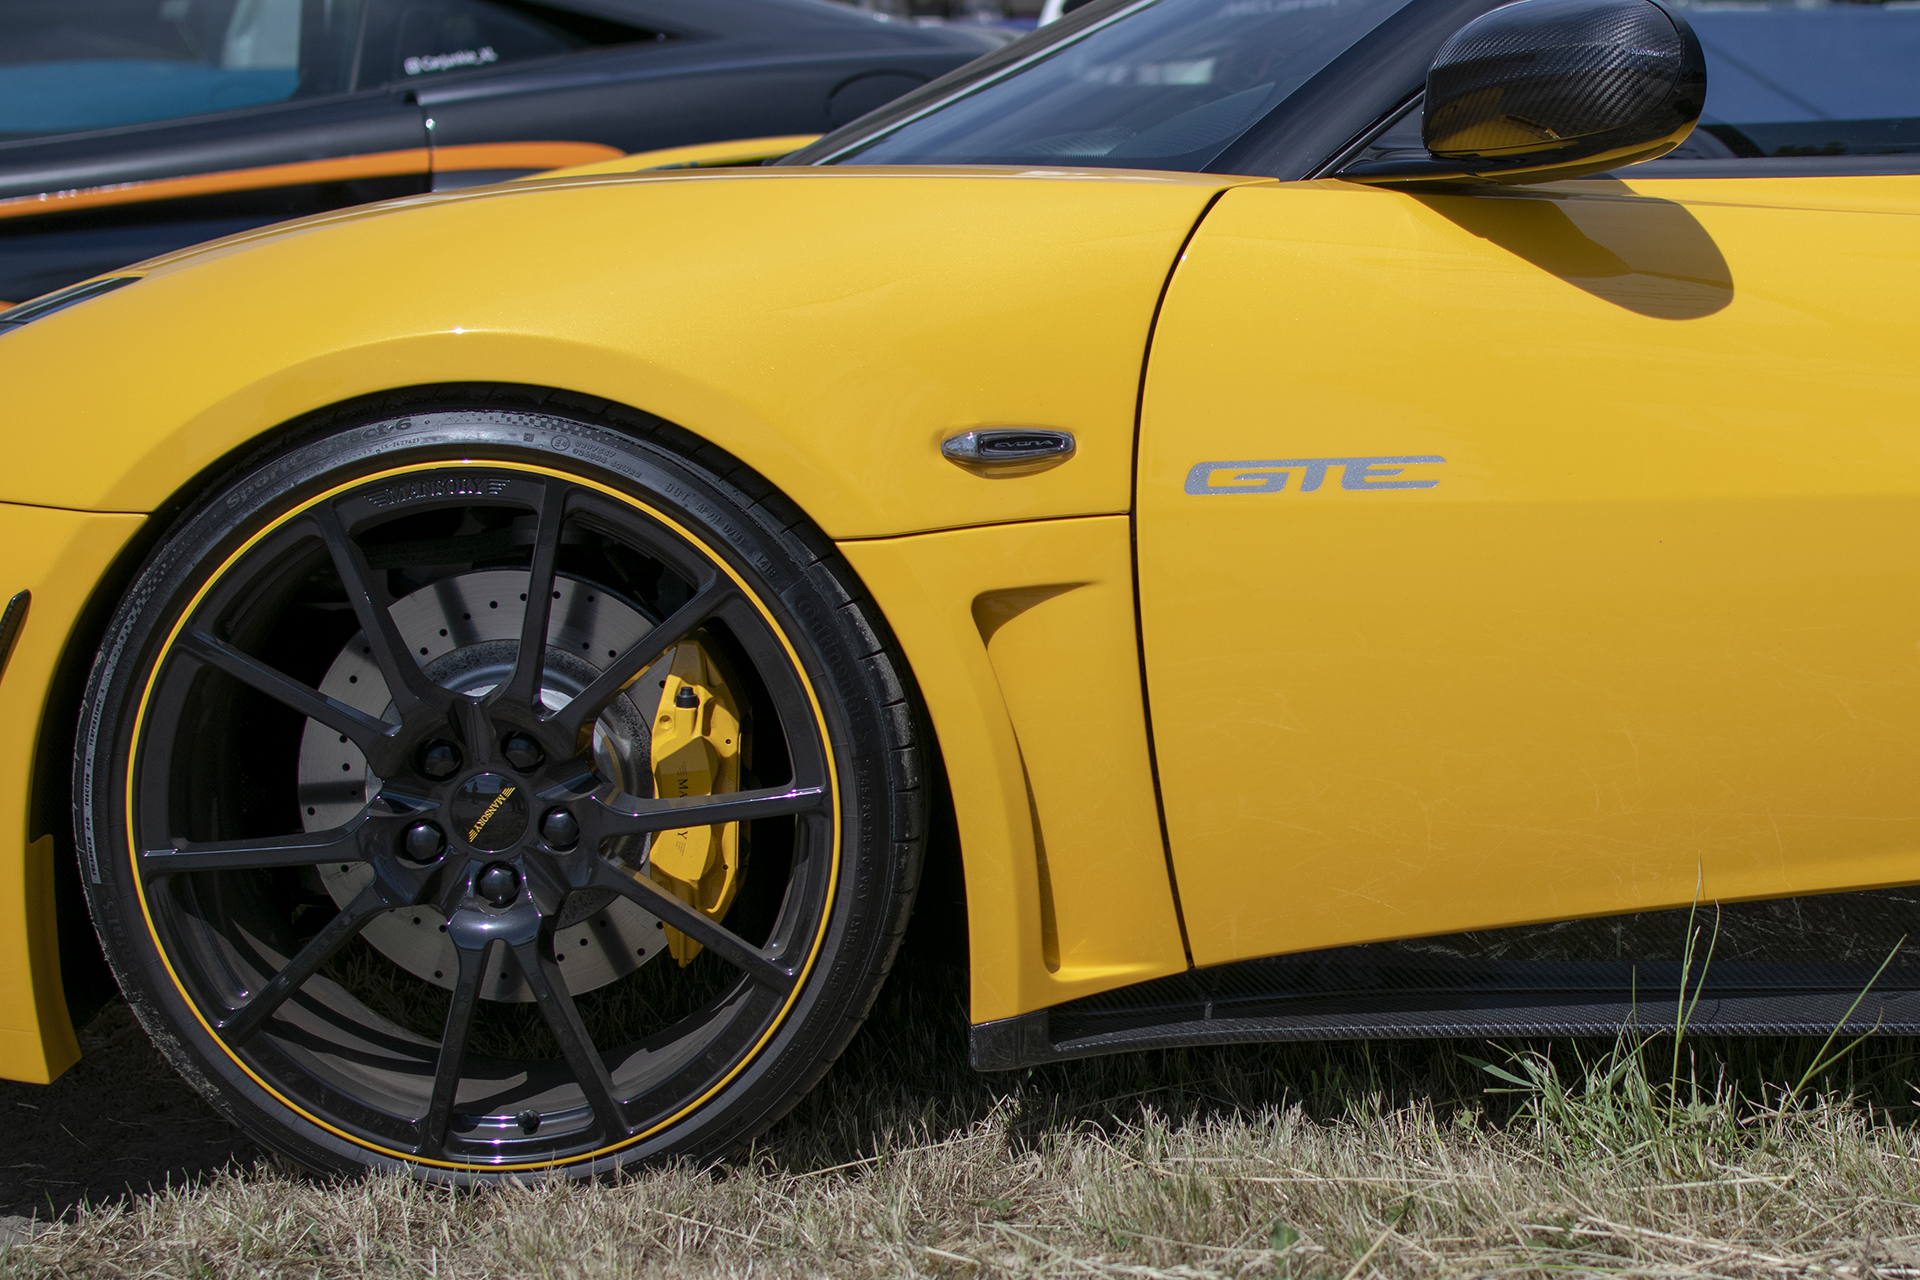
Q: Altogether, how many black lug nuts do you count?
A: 5